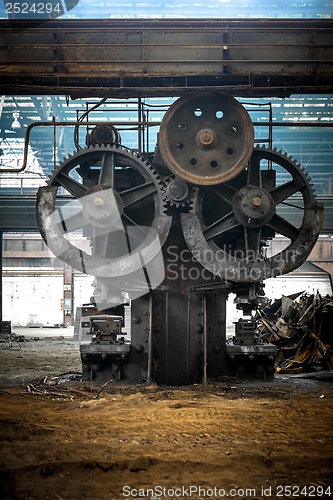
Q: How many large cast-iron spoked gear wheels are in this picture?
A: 2